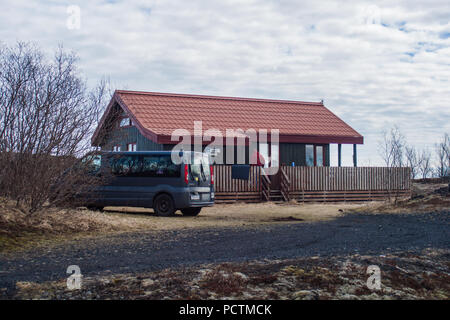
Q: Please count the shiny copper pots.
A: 0